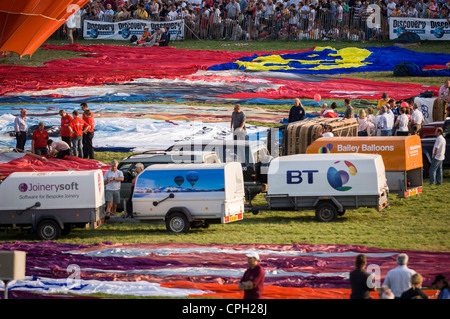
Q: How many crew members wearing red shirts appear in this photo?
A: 5